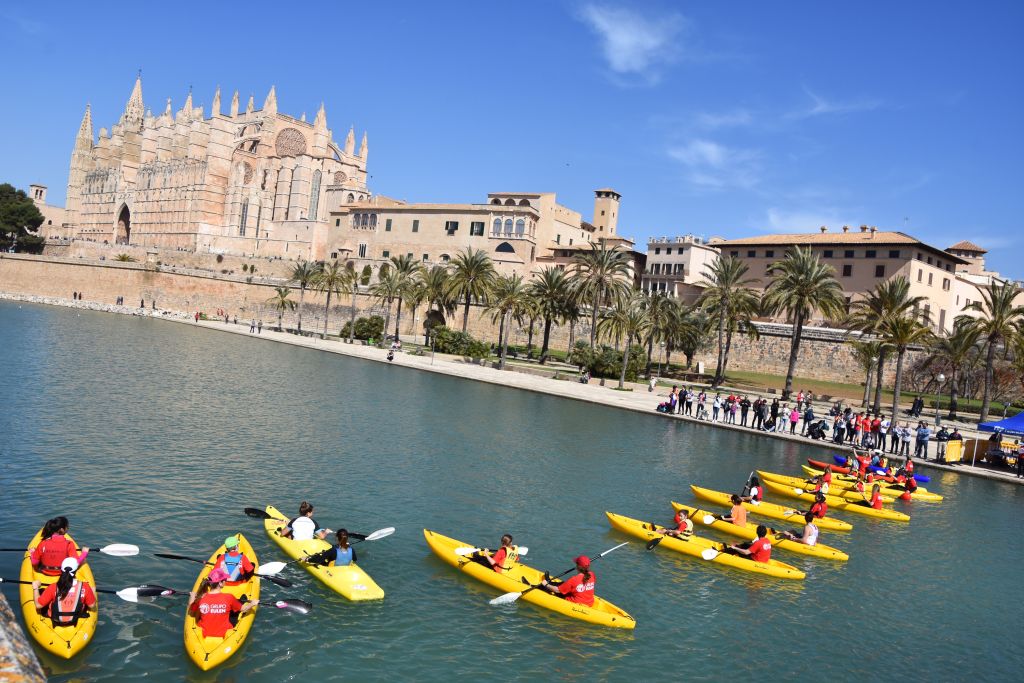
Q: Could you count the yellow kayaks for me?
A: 11